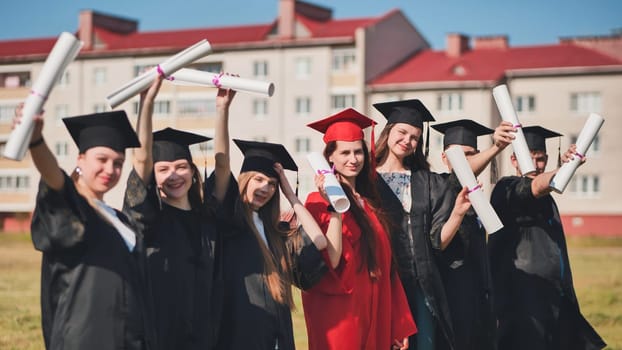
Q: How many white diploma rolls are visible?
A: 7